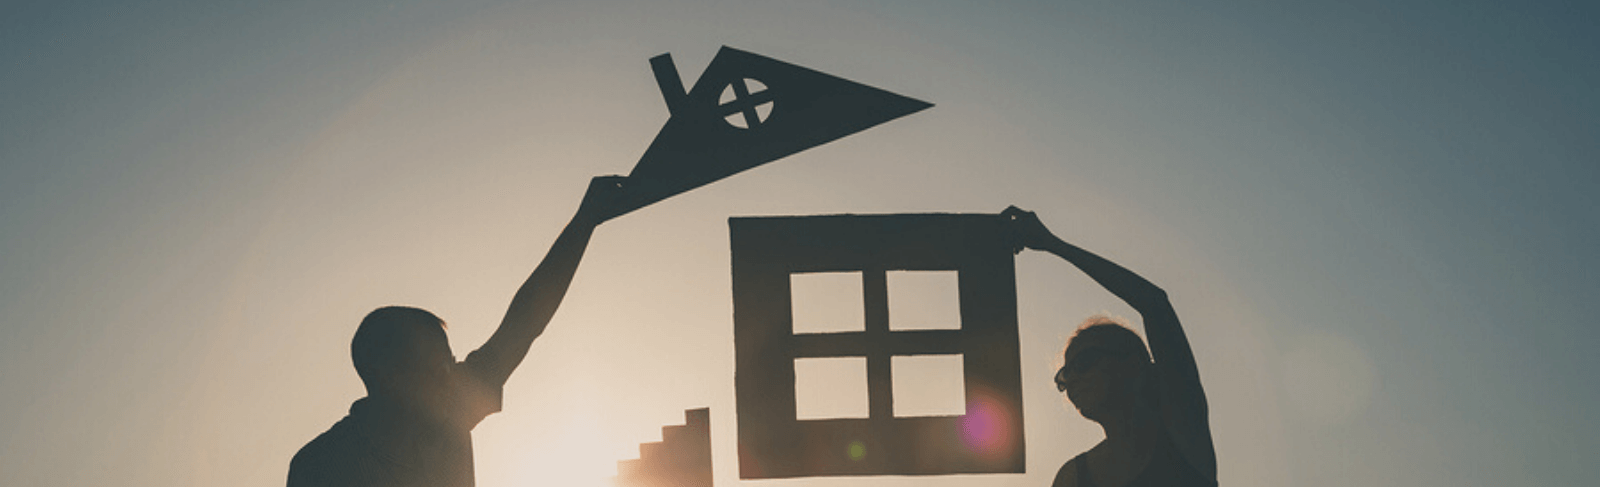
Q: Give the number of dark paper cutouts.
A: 3